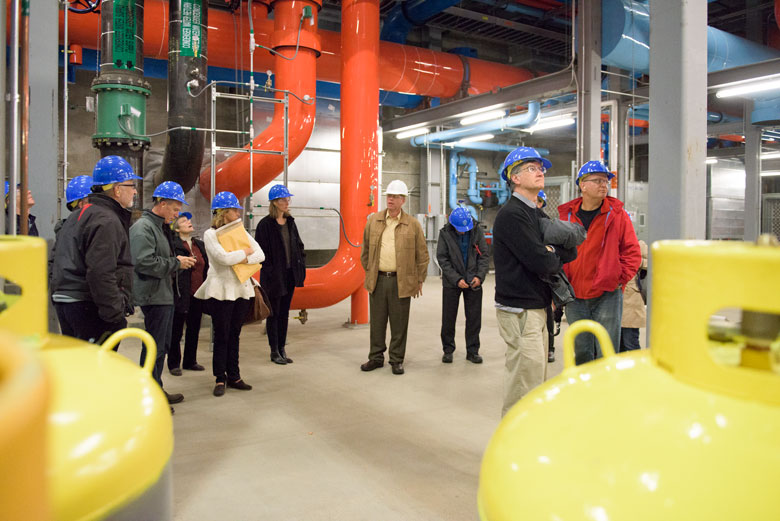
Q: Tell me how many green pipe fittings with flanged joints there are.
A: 1